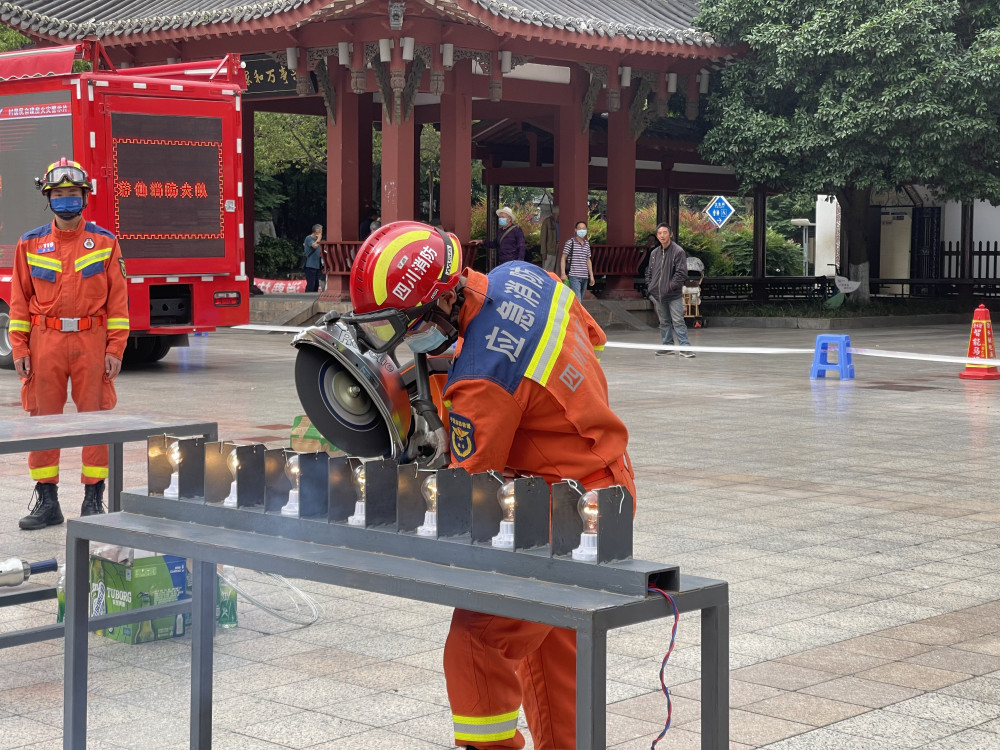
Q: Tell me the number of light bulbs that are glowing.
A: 7